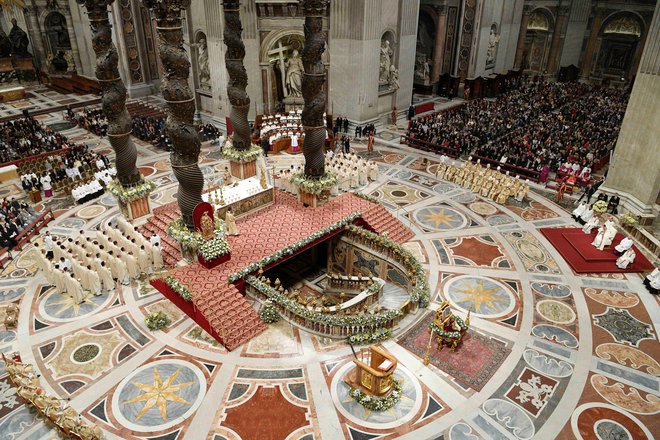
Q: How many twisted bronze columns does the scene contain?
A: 4